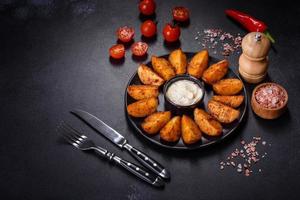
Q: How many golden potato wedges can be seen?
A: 14